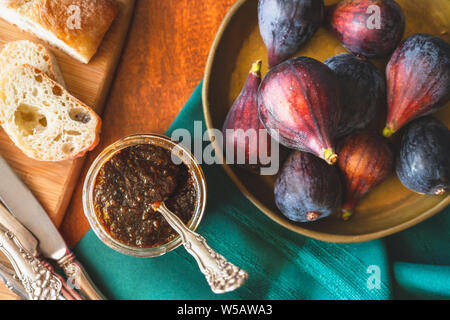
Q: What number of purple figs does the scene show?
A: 9